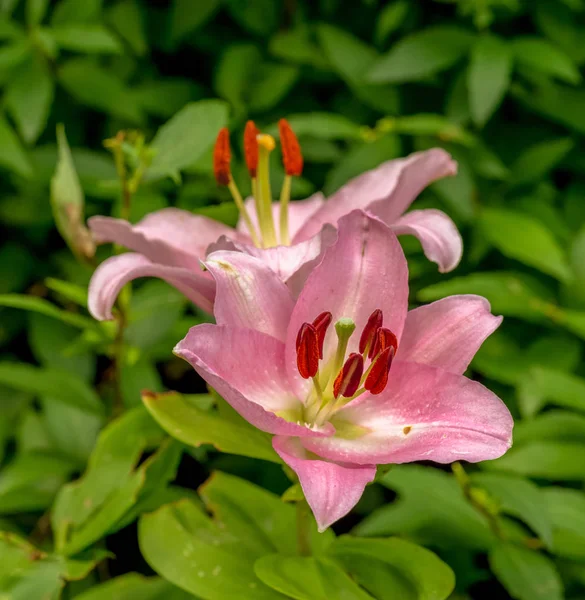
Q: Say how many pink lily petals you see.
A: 12